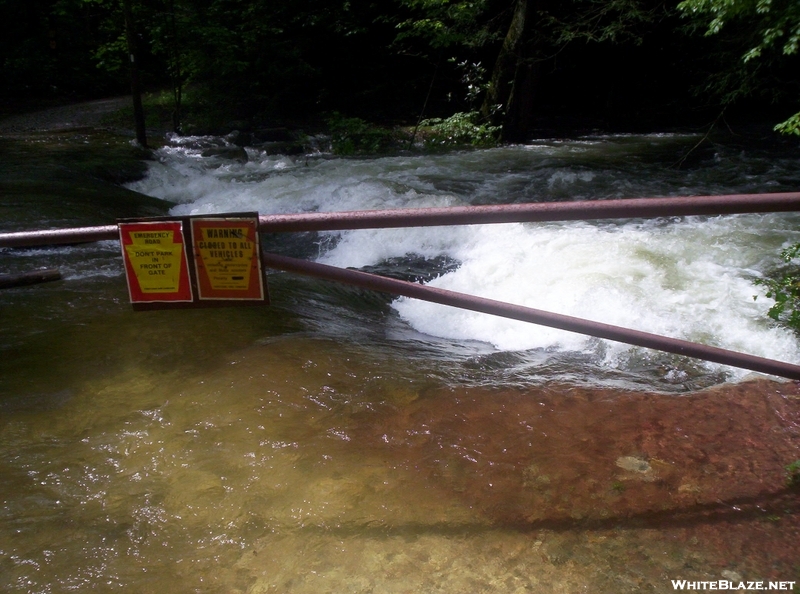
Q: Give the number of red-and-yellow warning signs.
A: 2